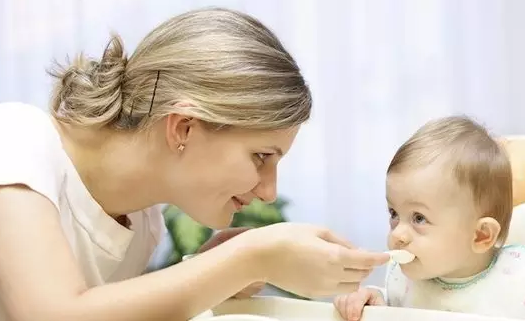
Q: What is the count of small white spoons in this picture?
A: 1